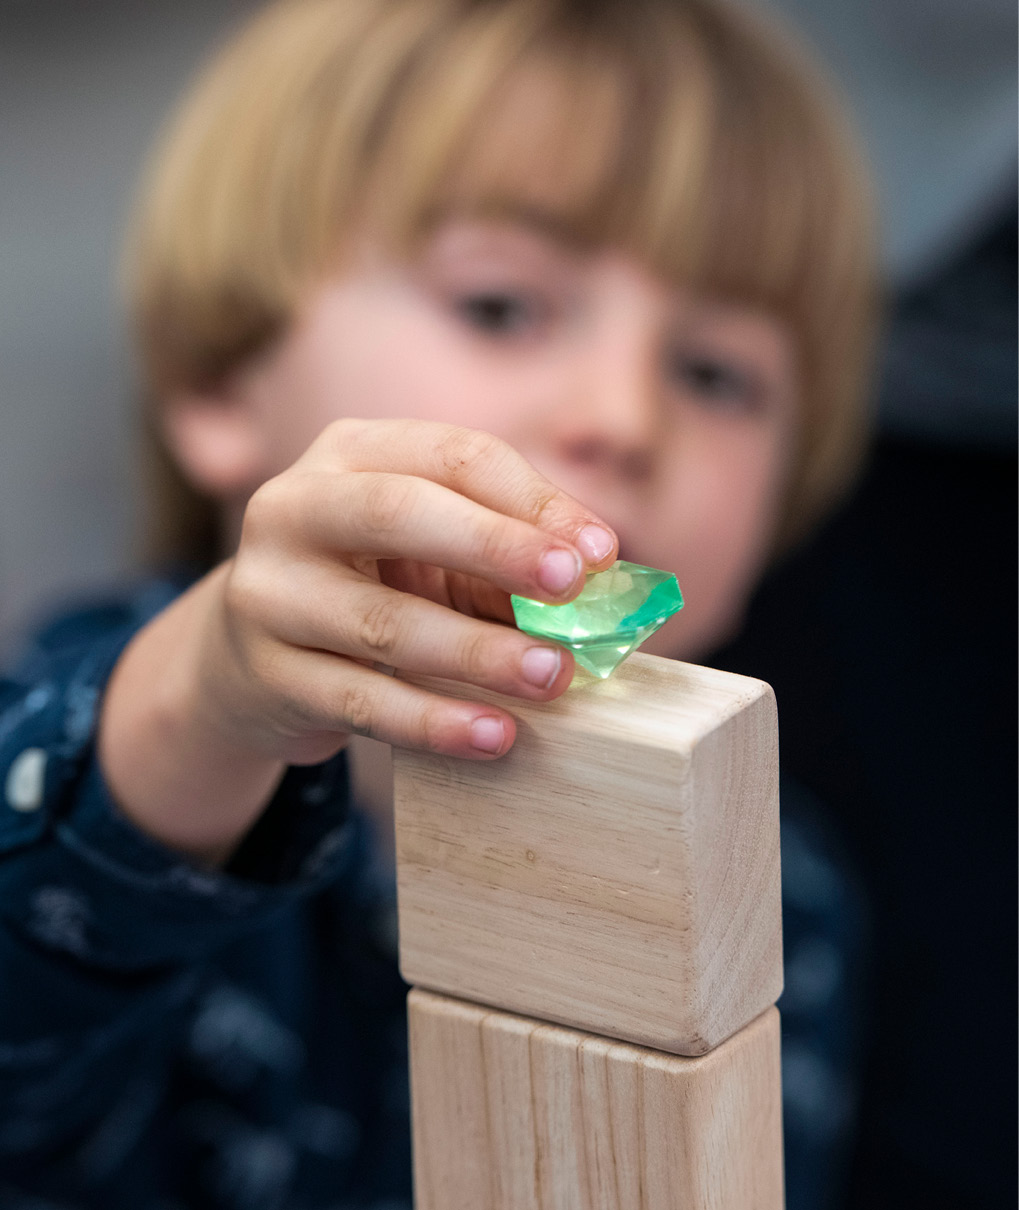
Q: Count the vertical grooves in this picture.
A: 5